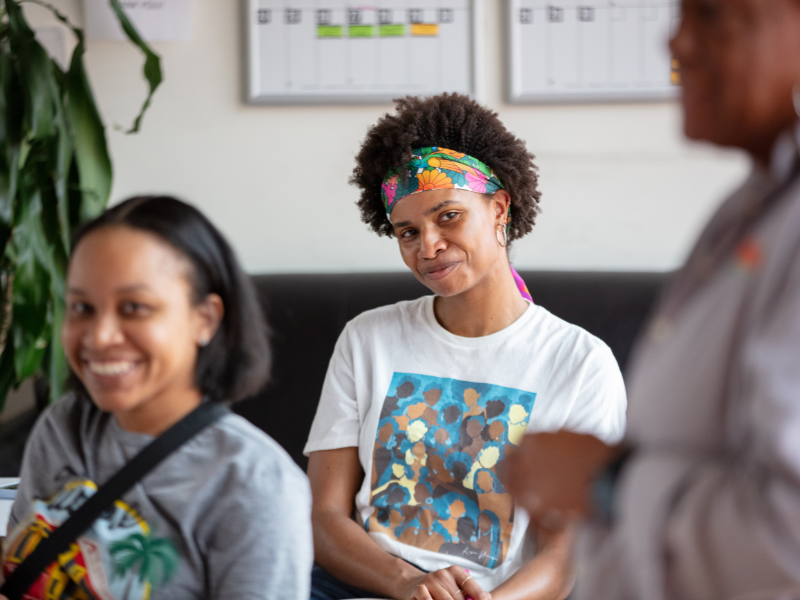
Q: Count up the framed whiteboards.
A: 2